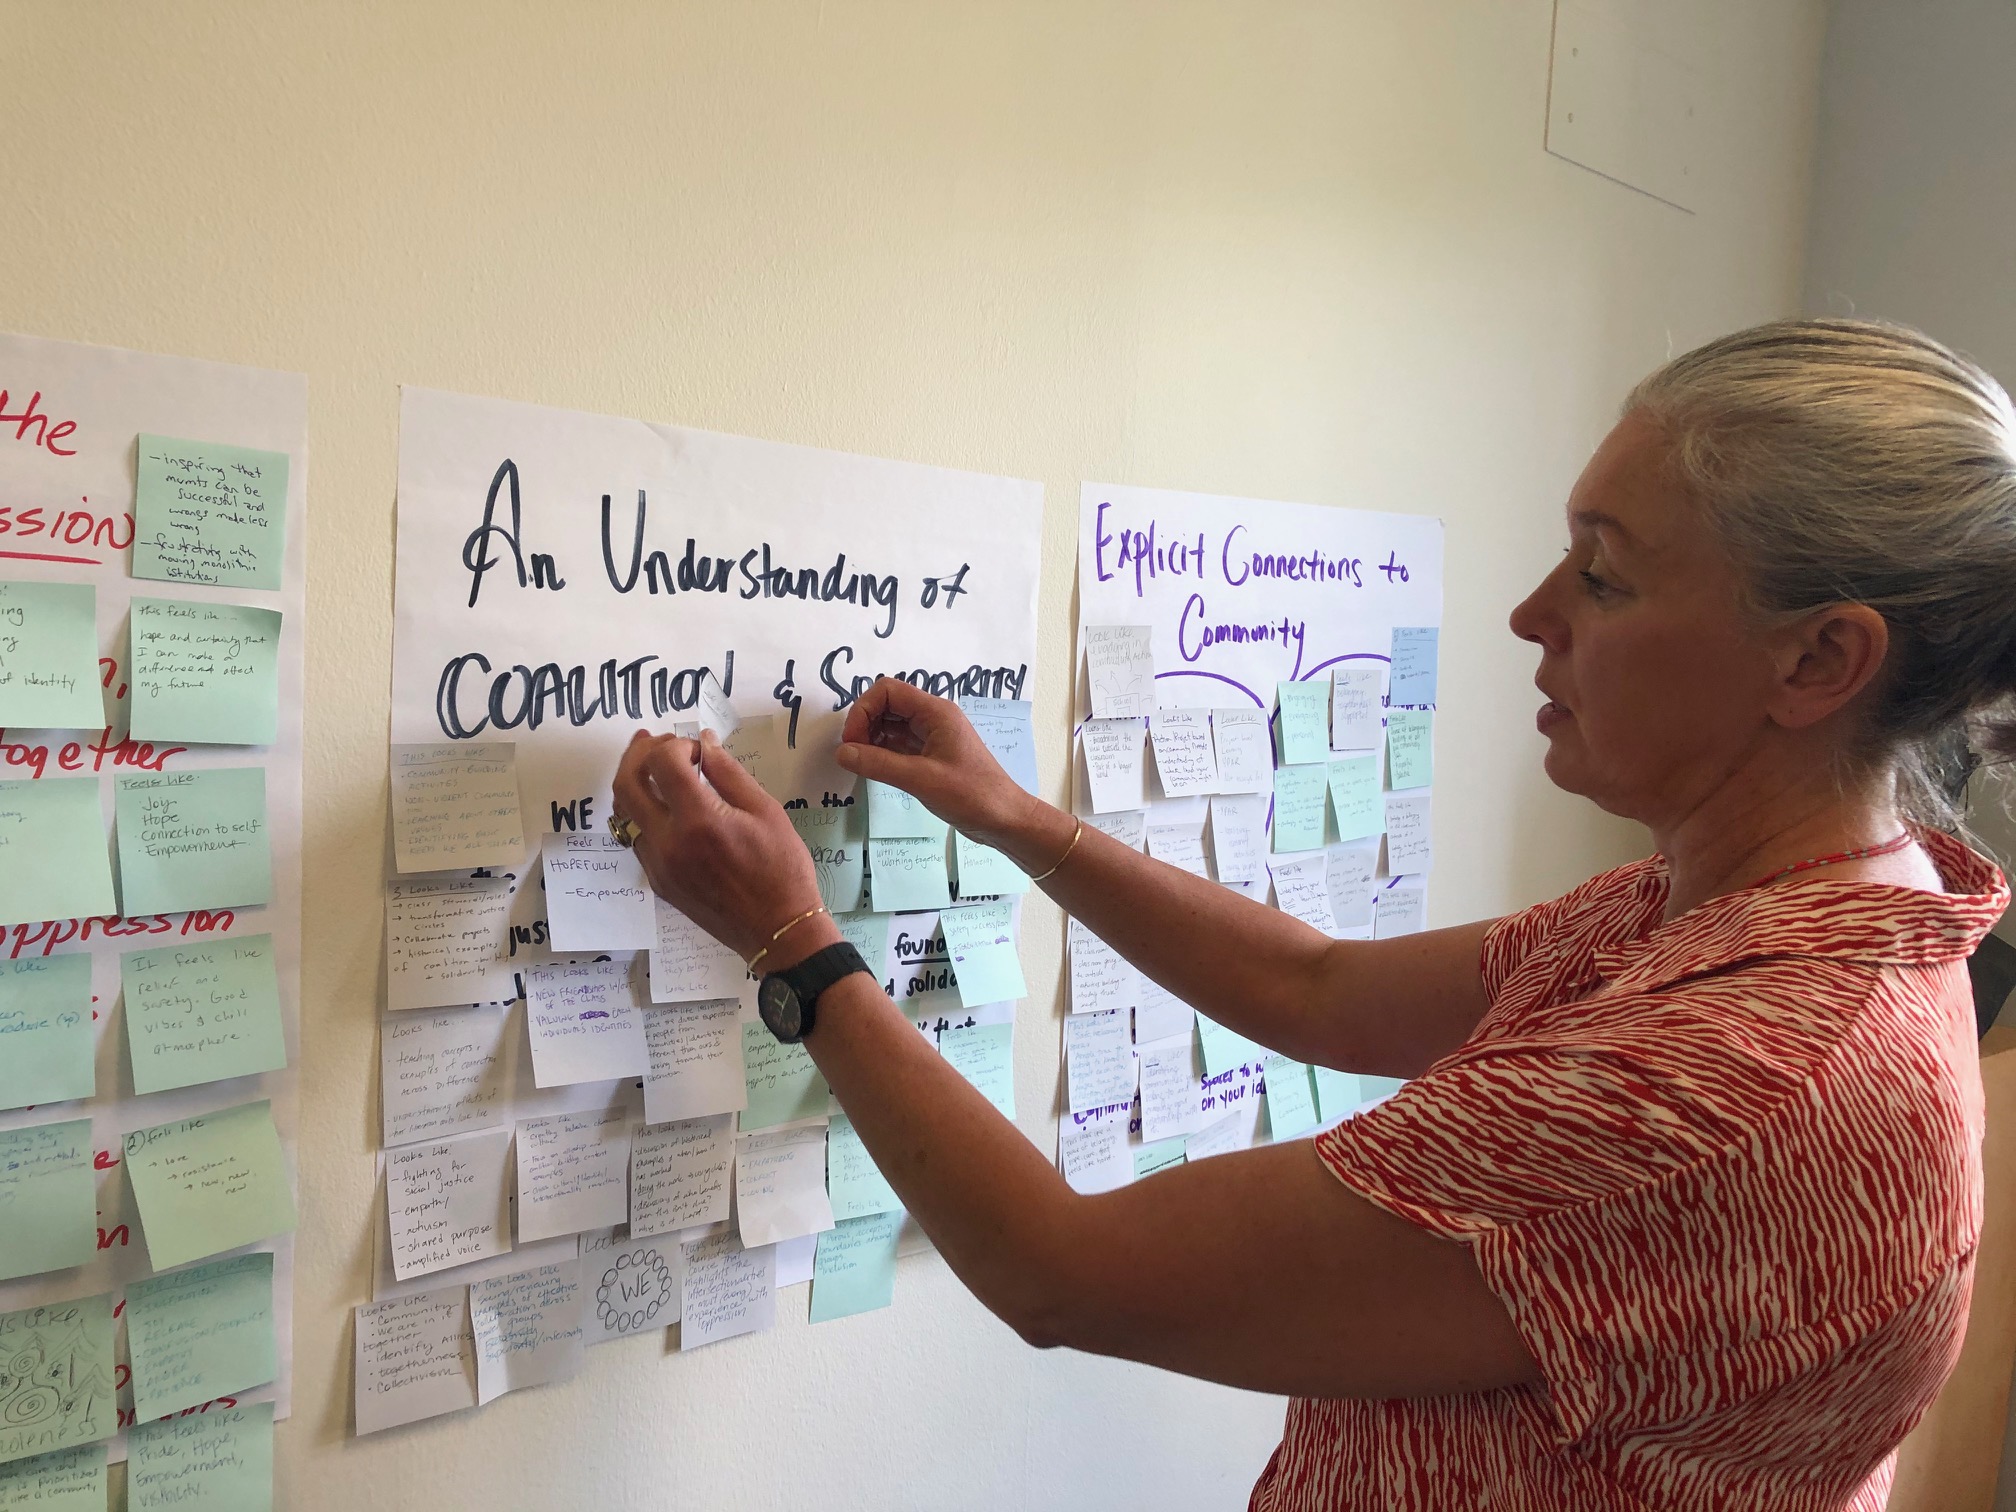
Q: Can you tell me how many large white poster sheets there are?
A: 3